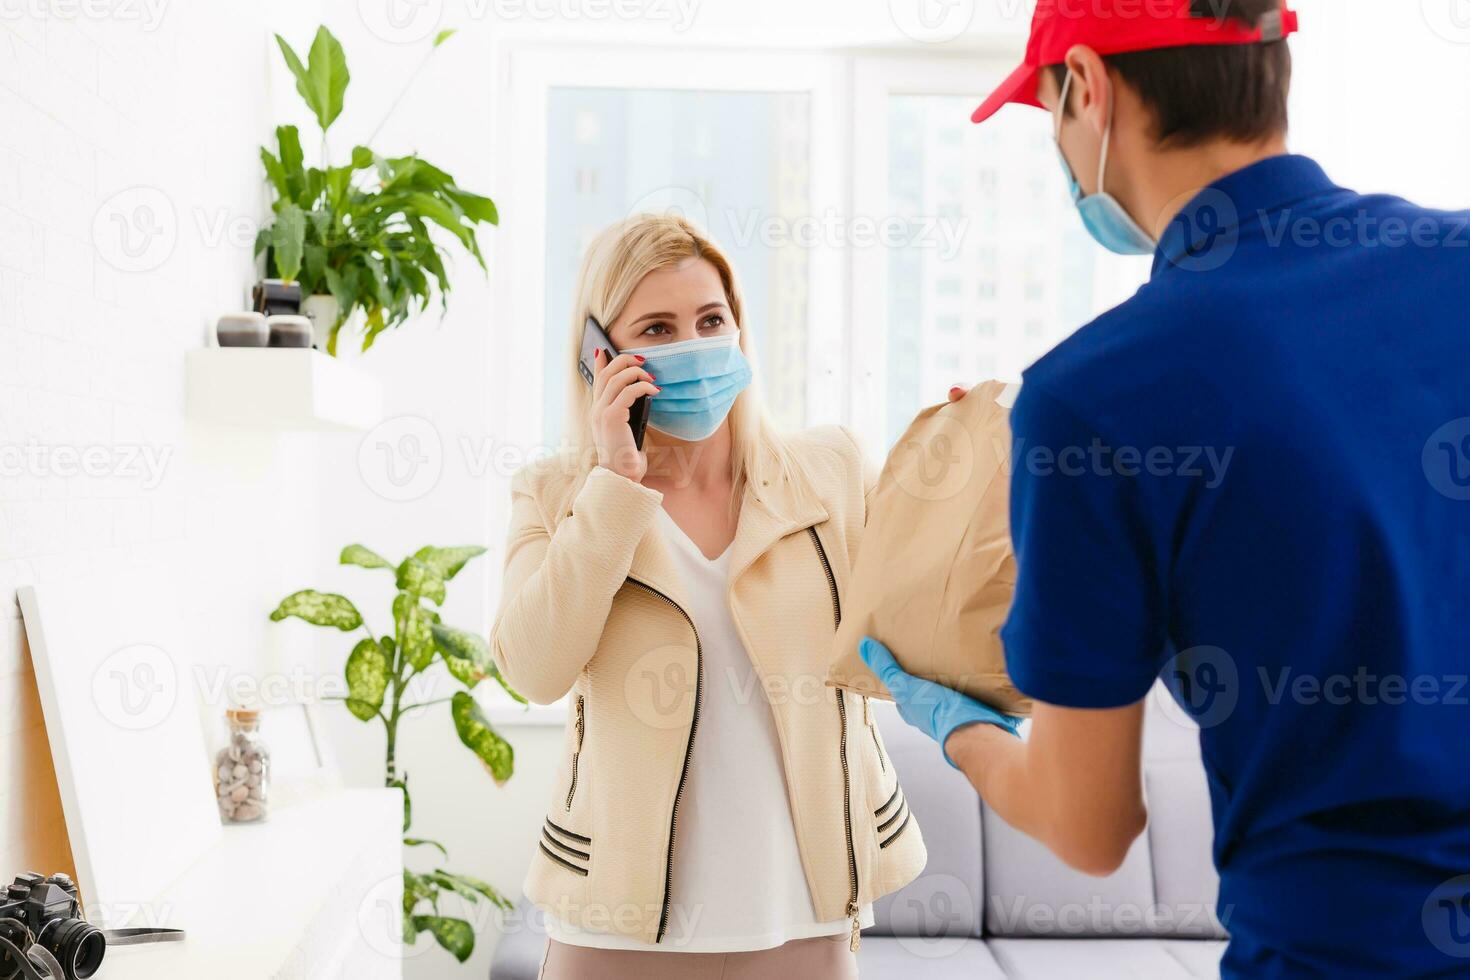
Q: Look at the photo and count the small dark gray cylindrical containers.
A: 2